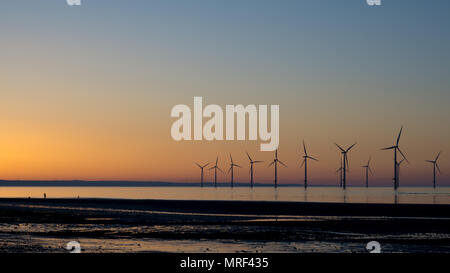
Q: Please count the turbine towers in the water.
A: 12